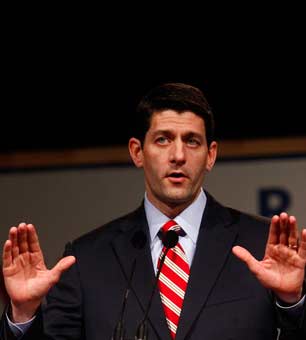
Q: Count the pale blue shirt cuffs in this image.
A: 2